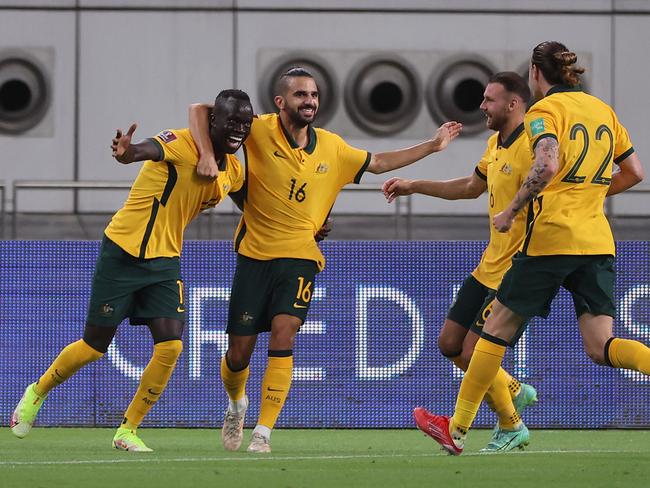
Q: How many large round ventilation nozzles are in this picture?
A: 5